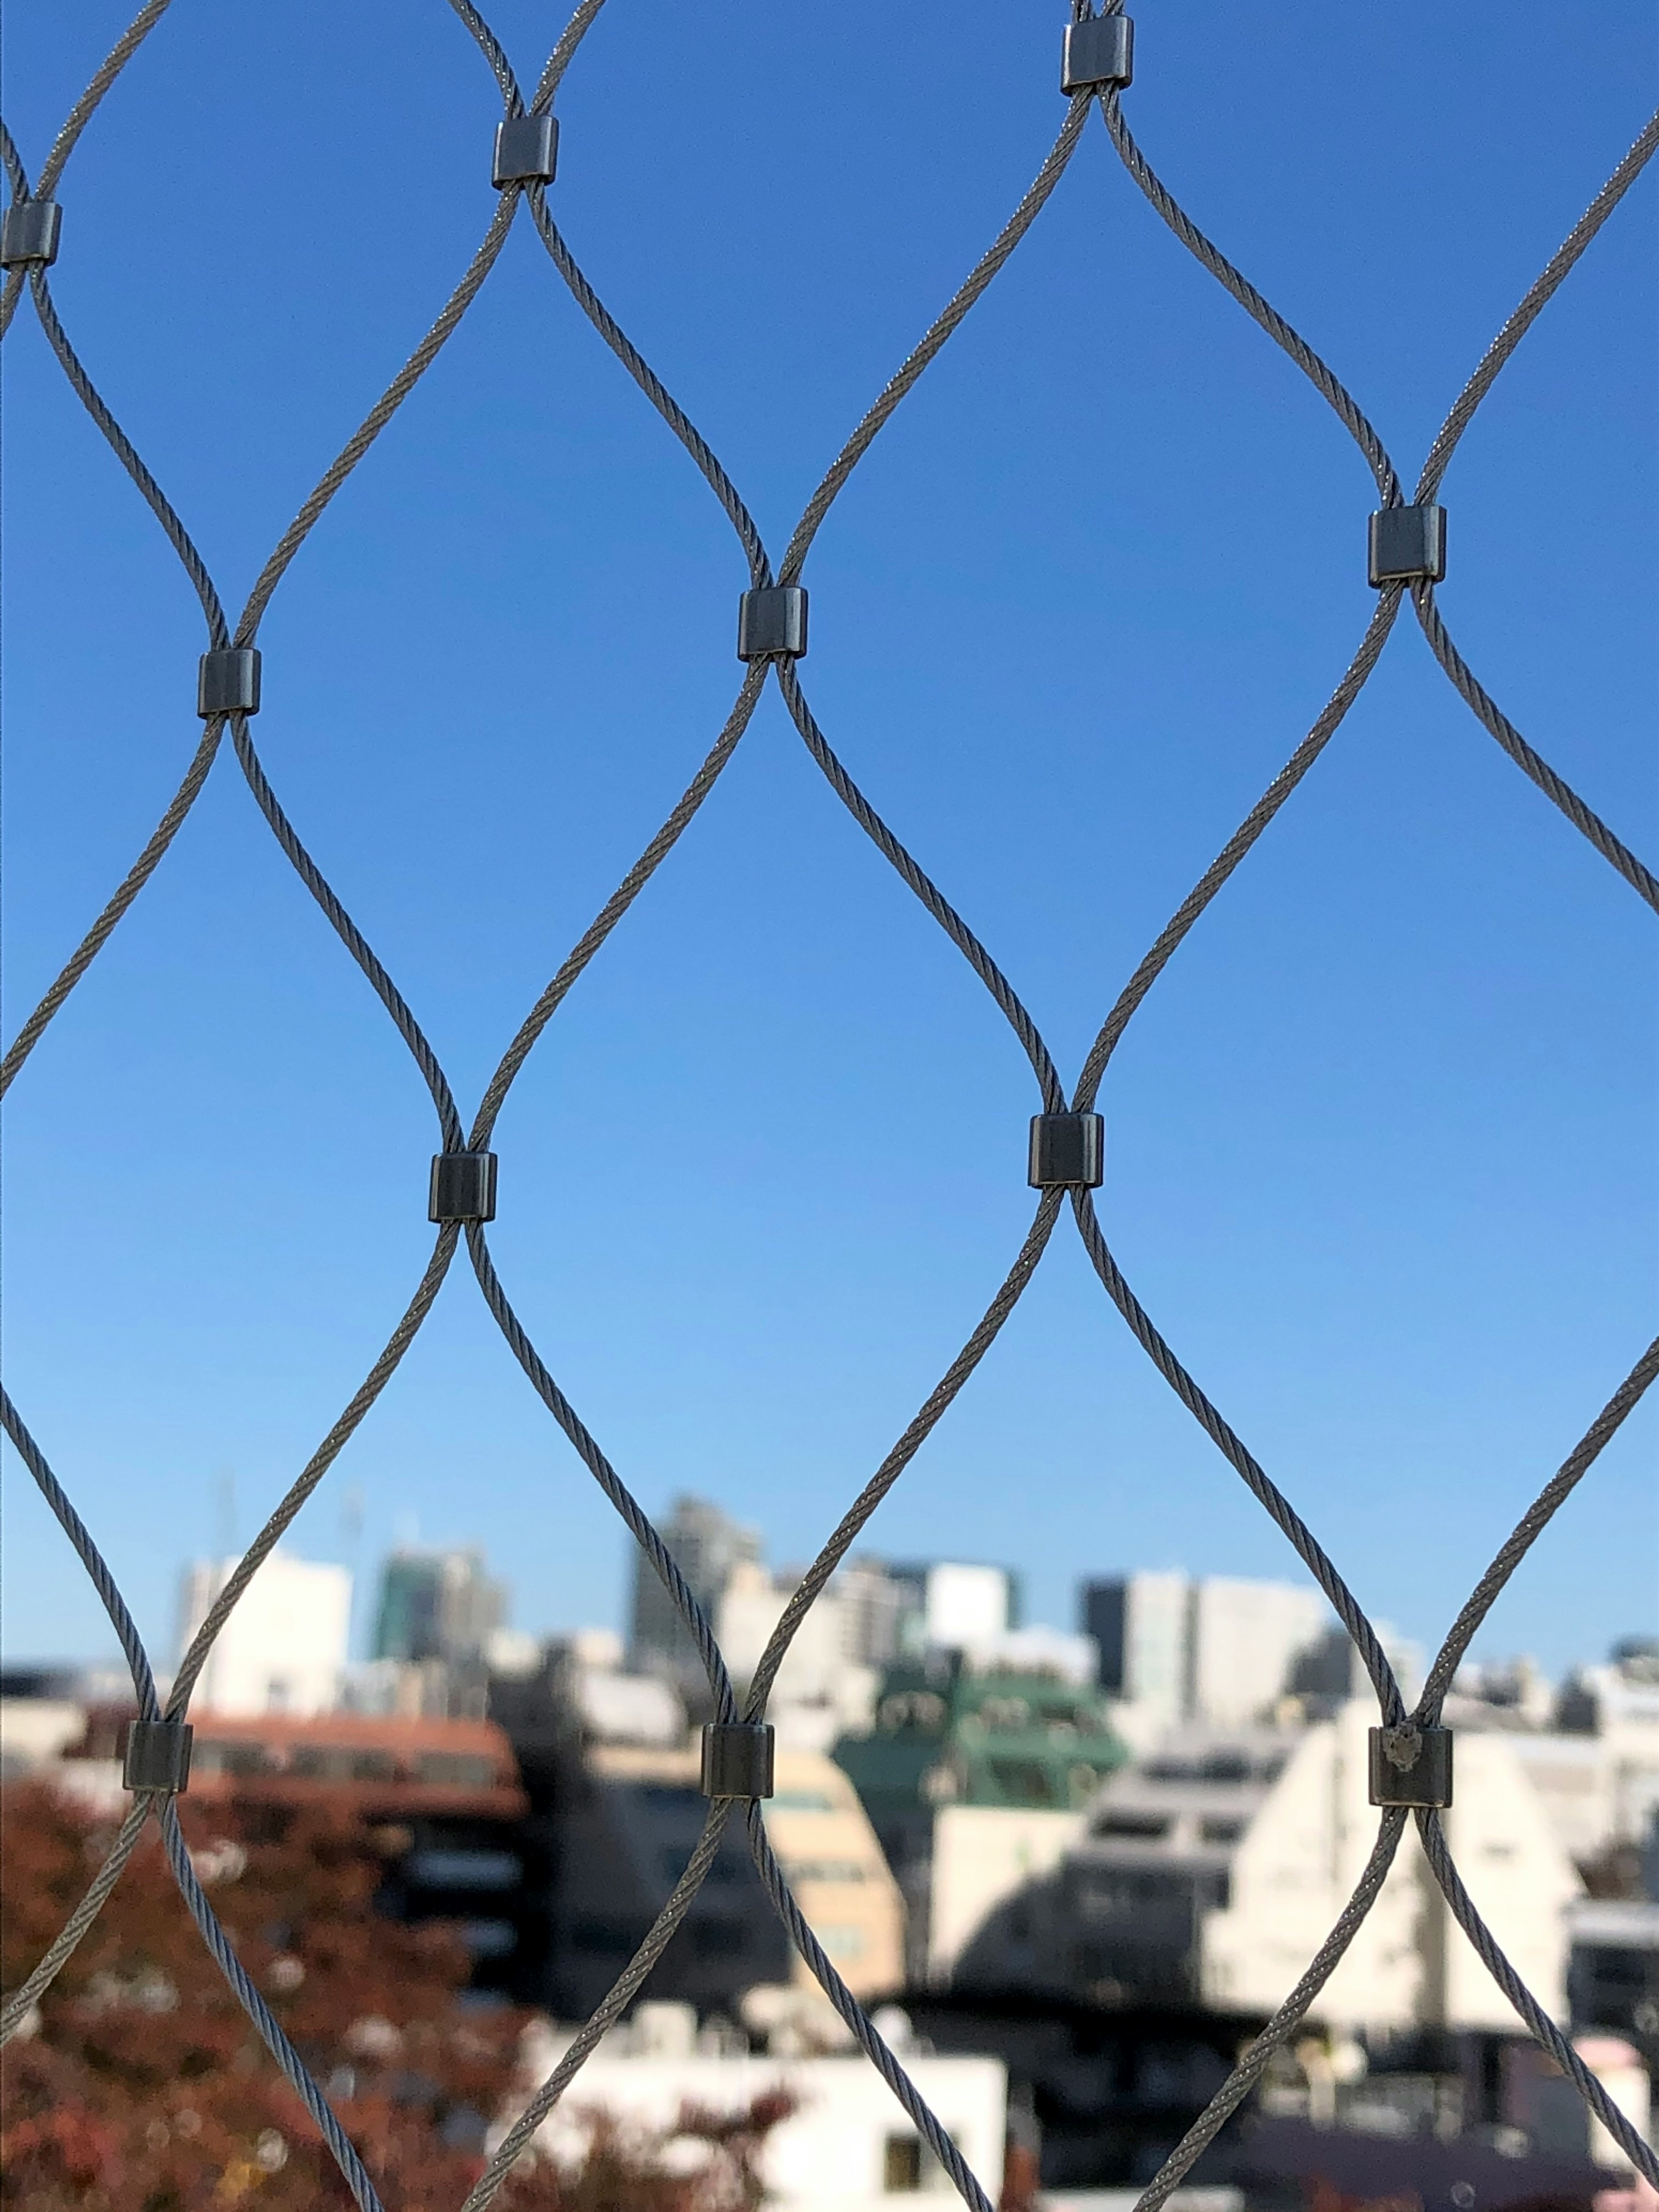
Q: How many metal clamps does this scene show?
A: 11